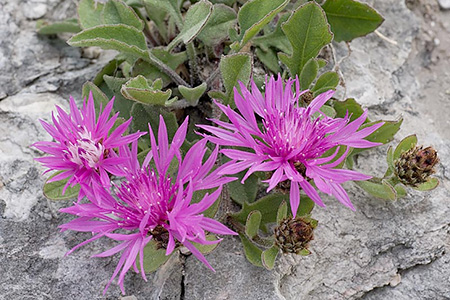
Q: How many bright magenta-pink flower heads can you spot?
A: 3